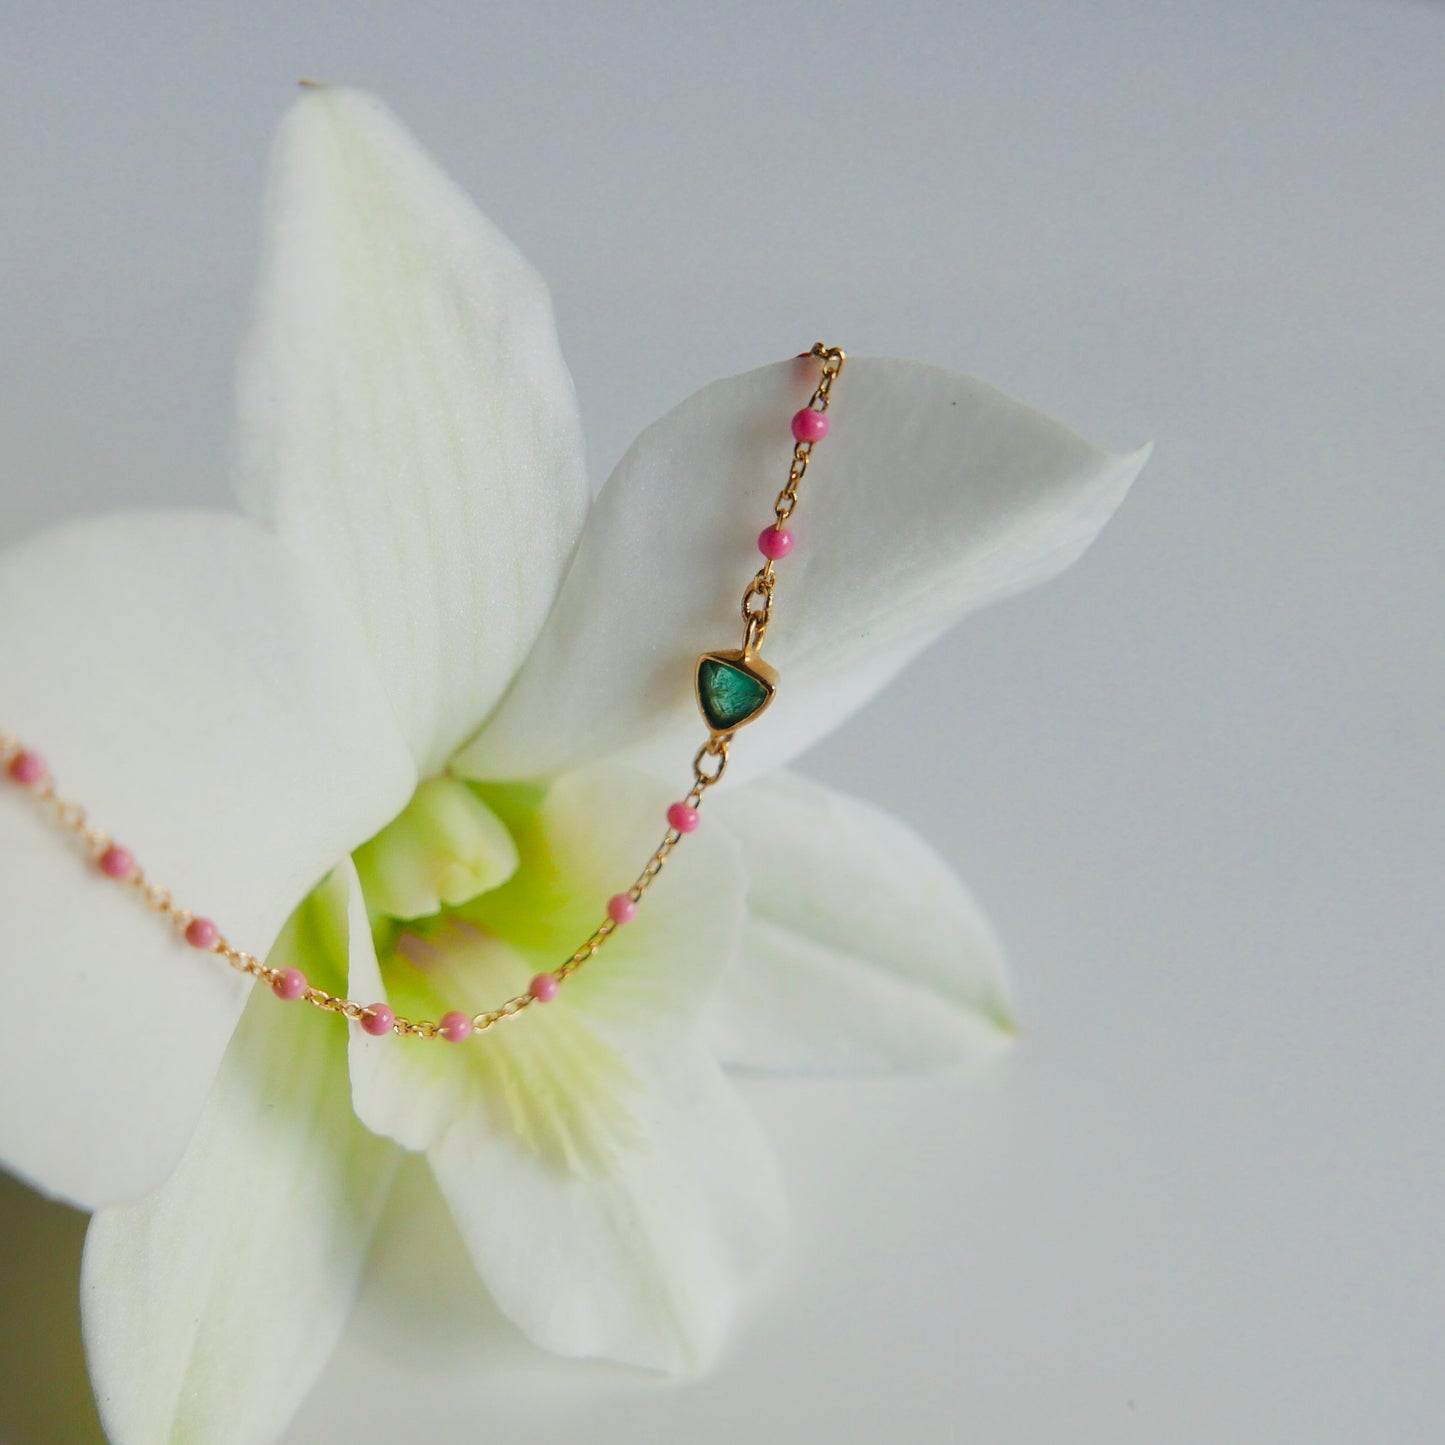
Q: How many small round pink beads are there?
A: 11